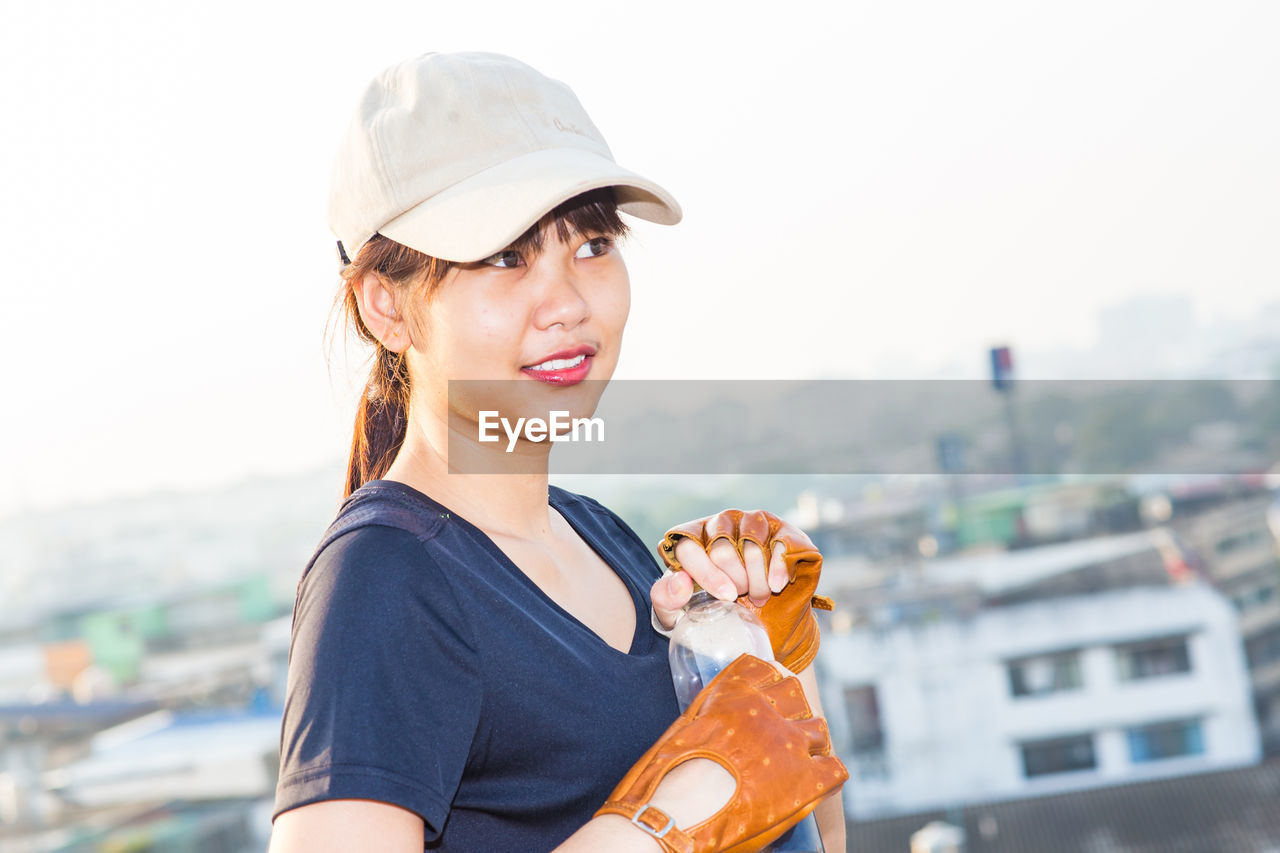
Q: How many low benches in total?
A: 0